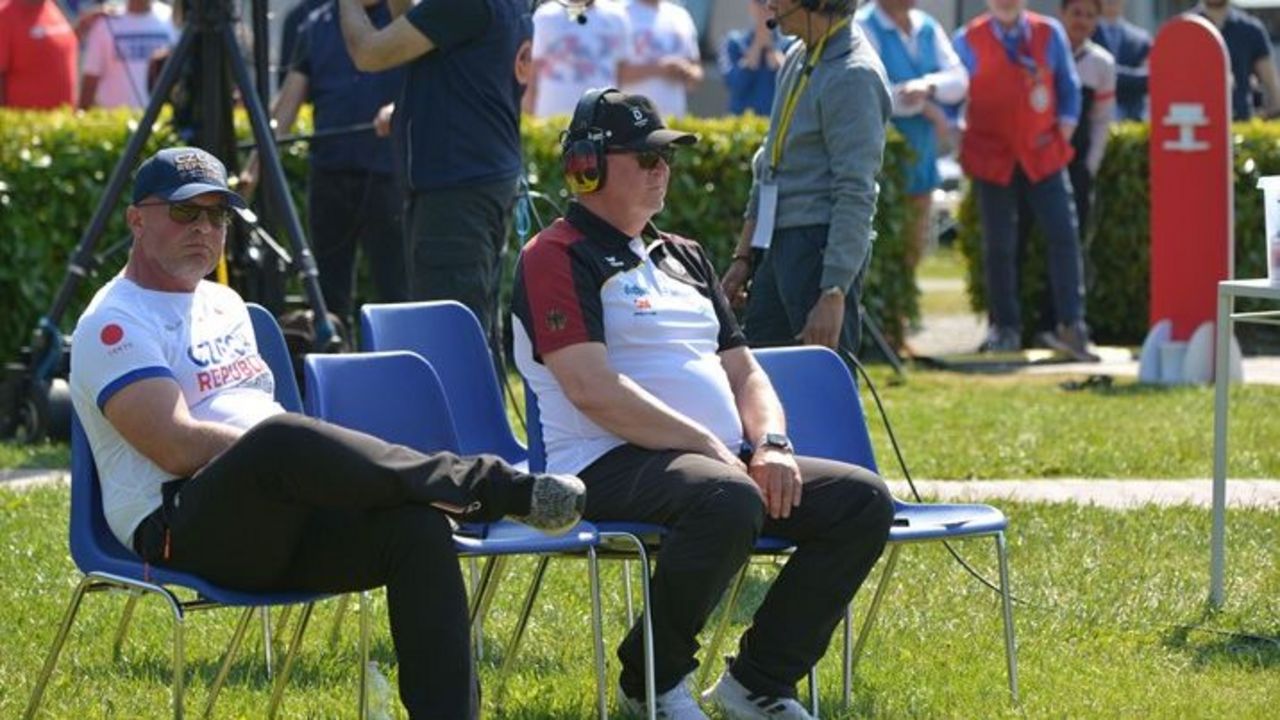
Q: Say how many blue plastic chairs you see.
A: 6